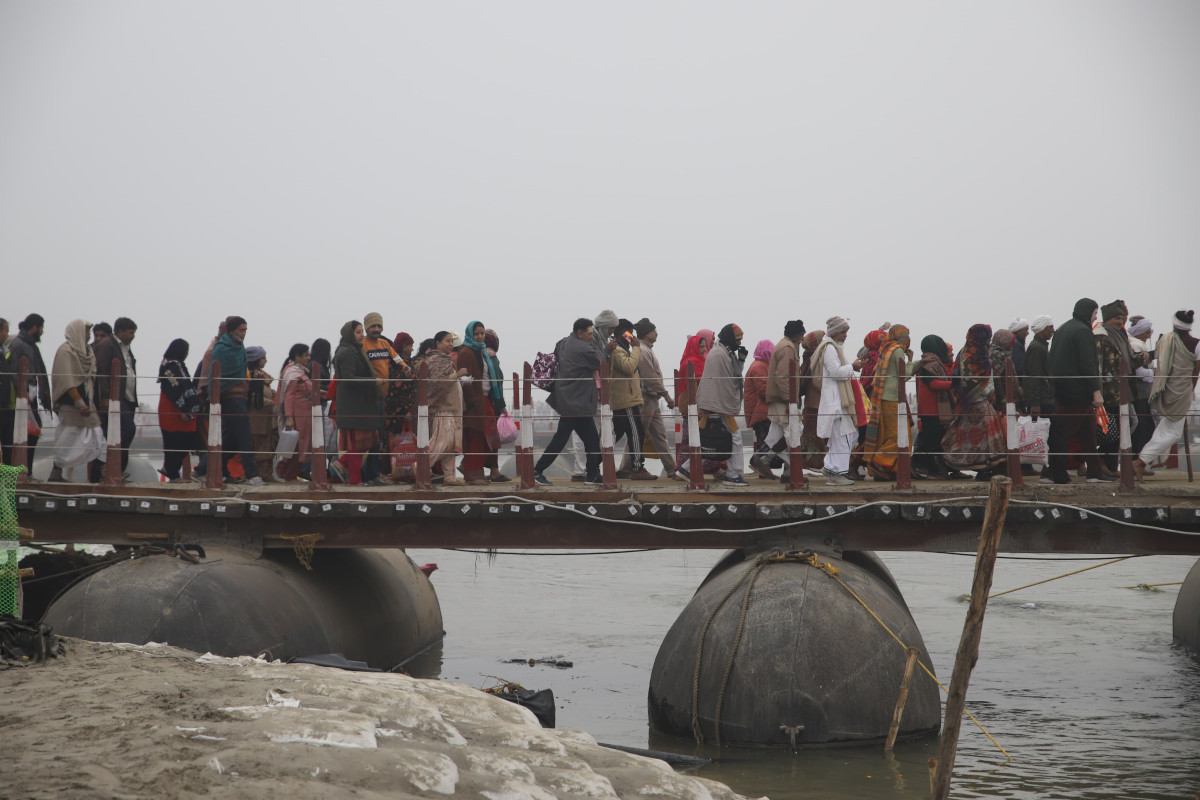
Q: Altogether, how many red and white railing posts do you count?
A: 14